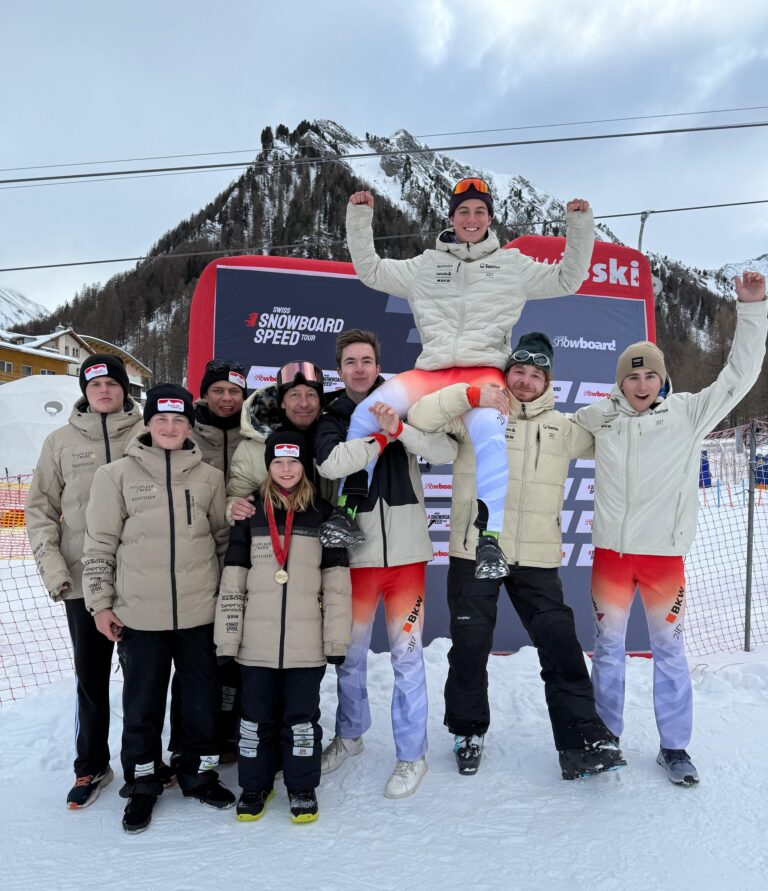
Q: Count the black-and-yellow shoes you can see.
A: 2